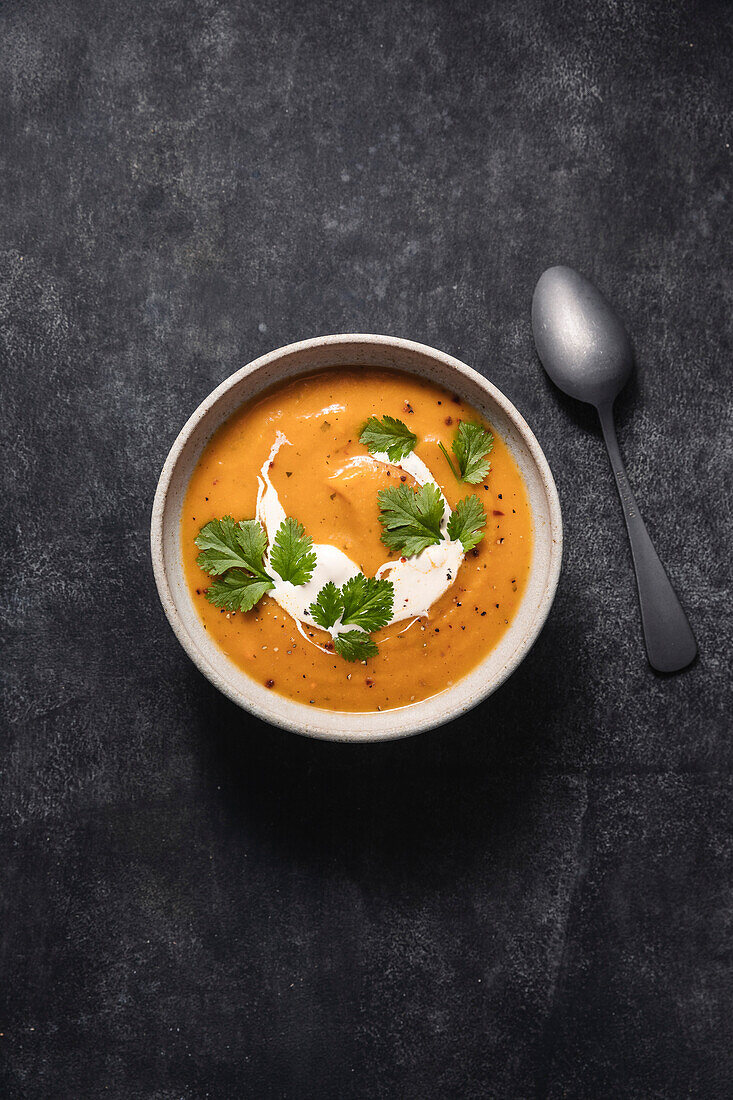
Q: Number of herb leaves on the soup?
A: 10